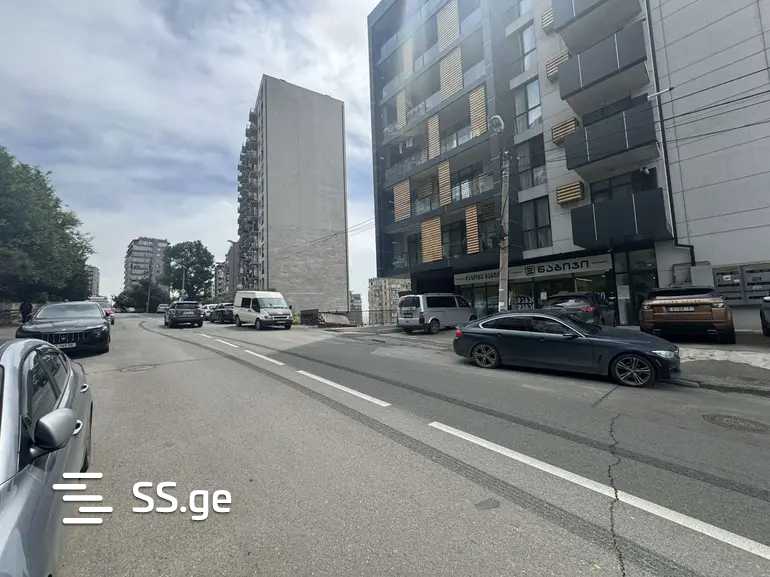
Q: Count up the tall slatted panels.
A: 10